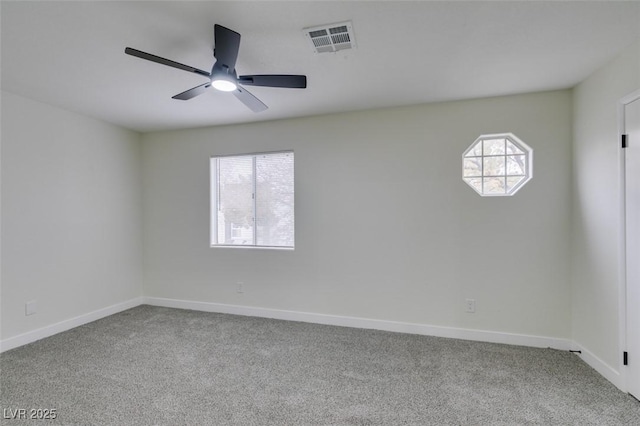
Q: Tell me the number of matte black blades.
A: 5